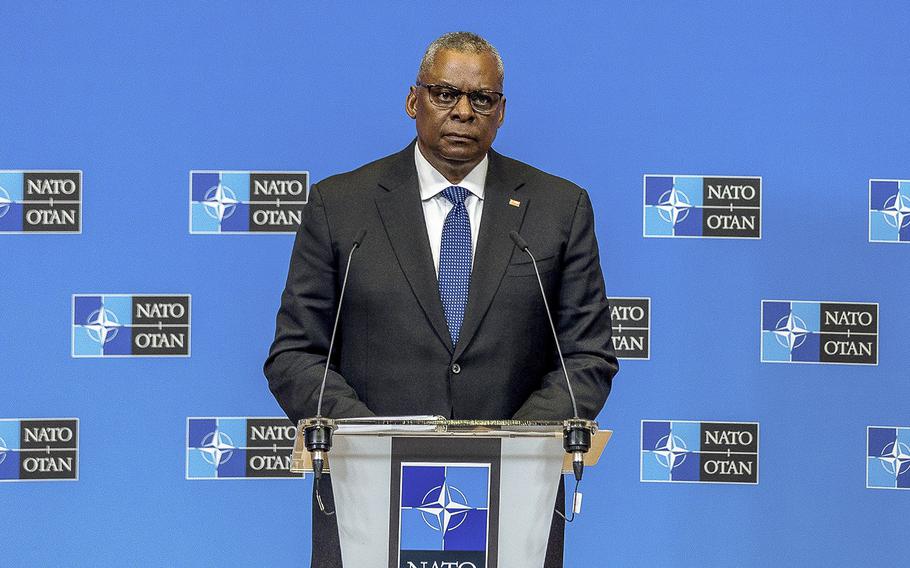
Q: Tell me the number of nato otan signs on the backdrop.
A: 11